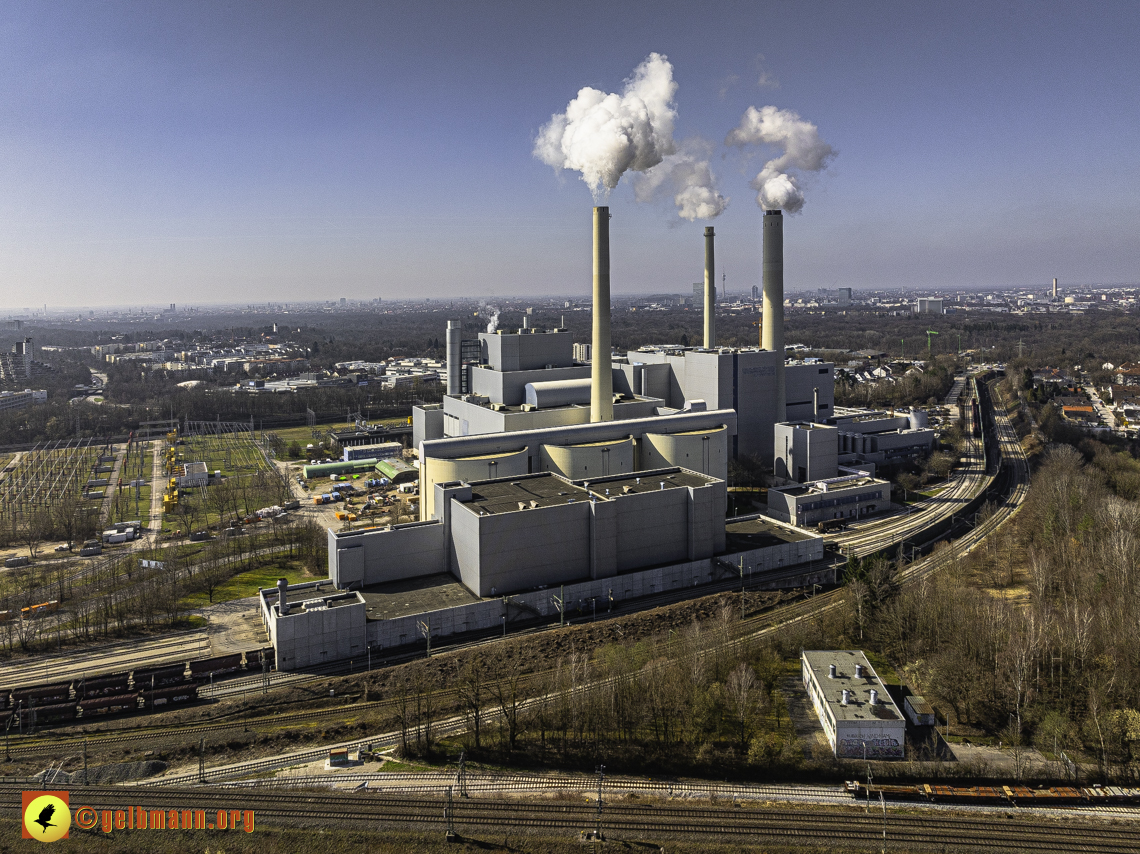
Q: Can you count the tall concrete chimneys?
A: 3